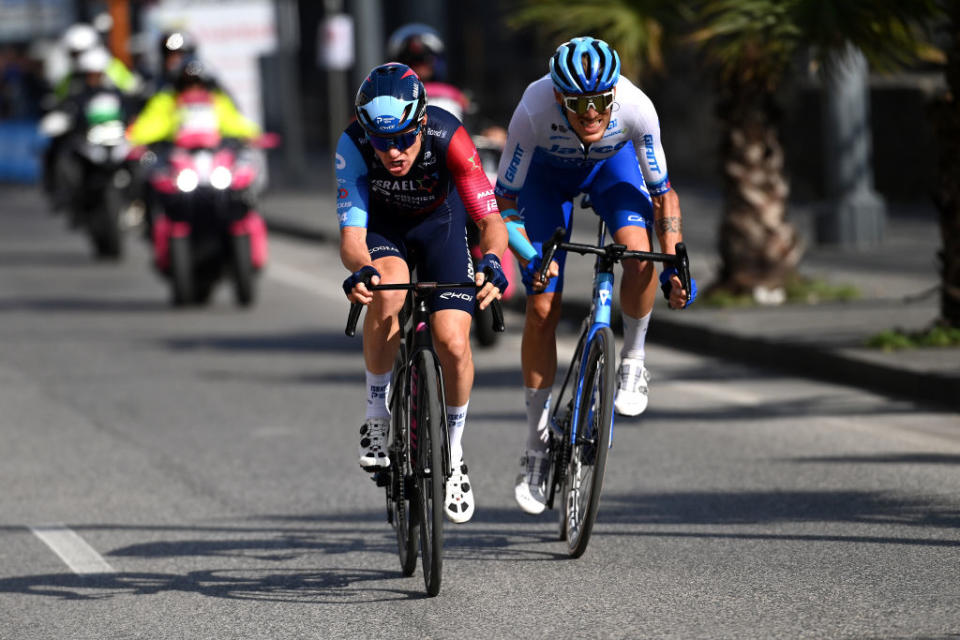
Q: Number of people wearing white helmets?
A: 2